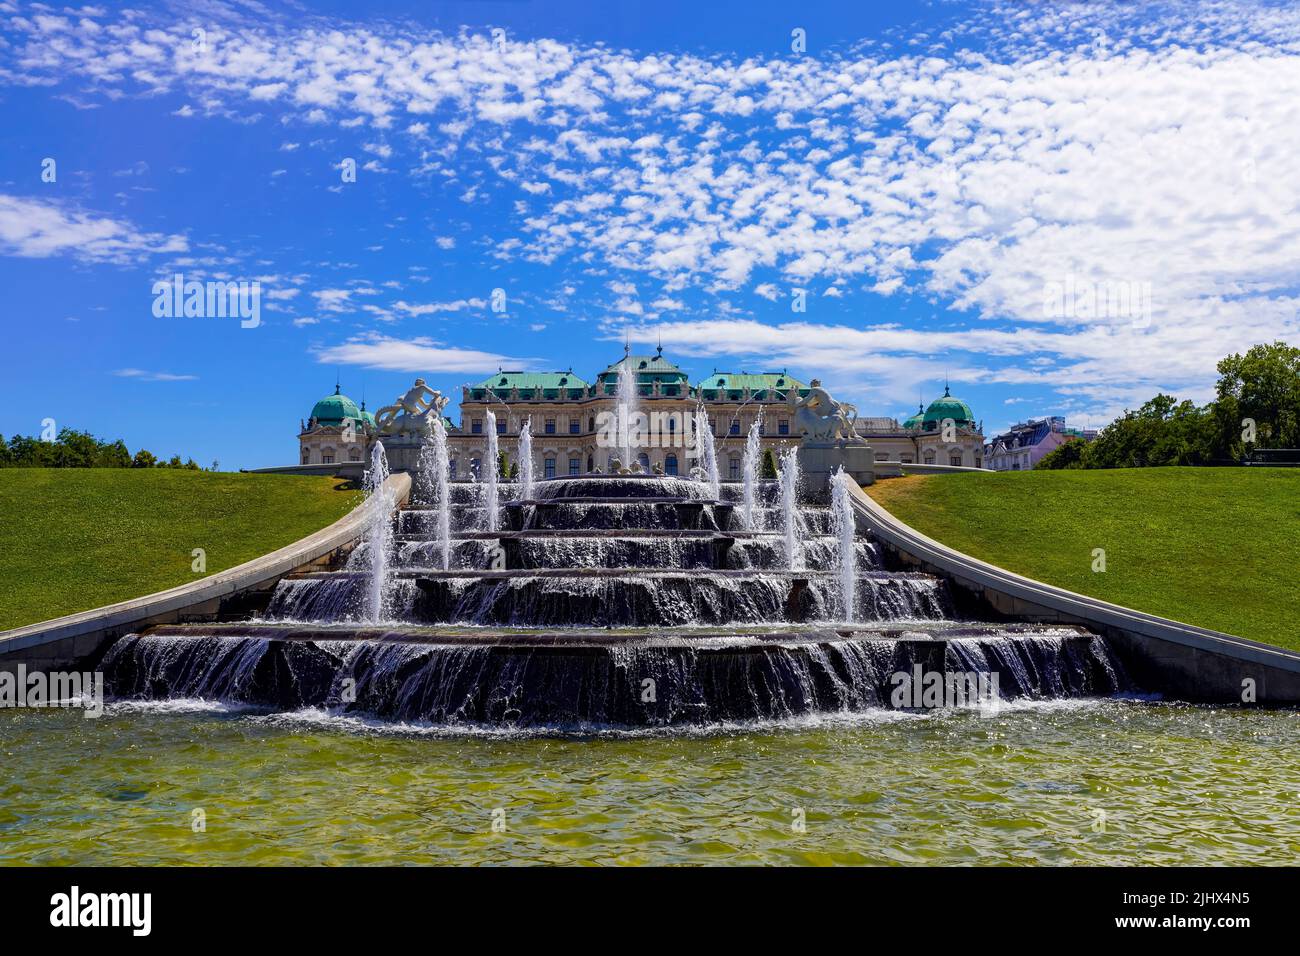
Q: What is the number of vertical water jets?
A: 9